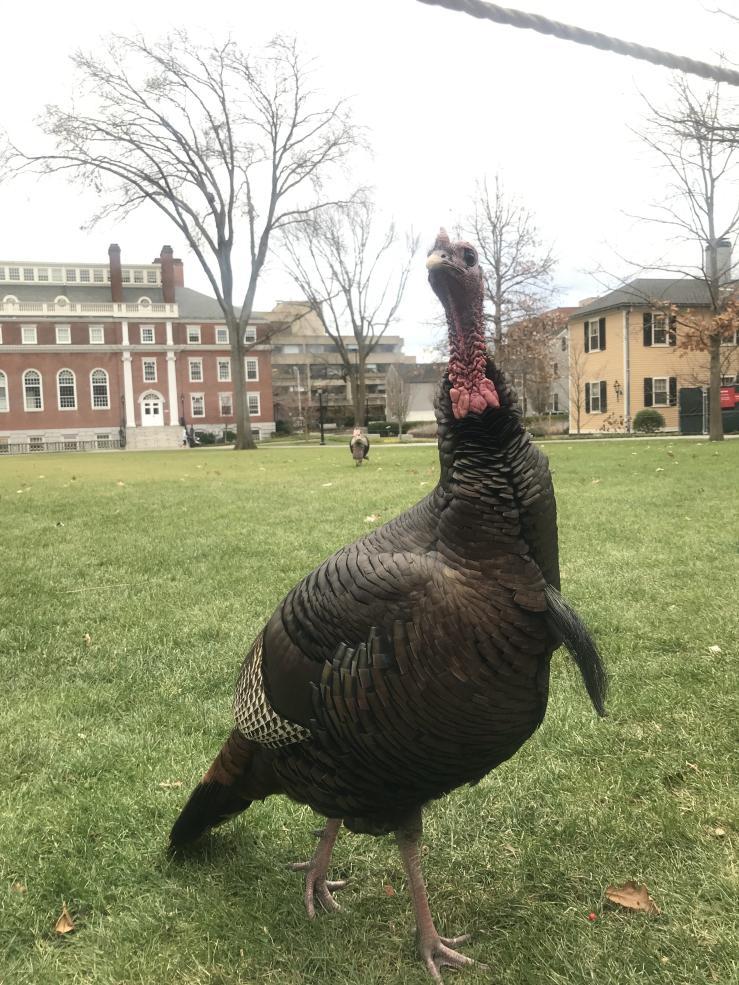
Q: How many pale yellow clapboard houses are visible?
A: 1